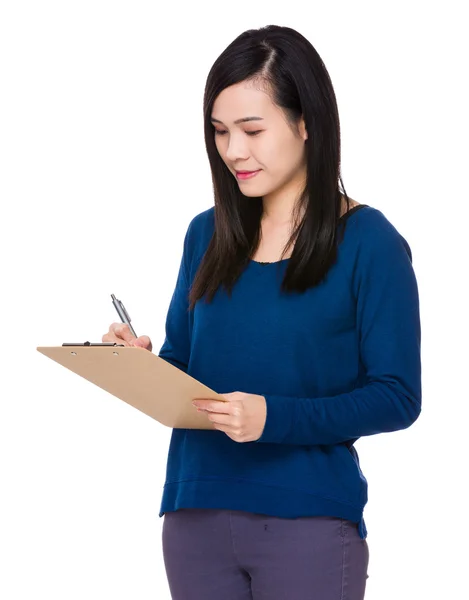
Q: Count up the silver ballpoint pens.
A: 1